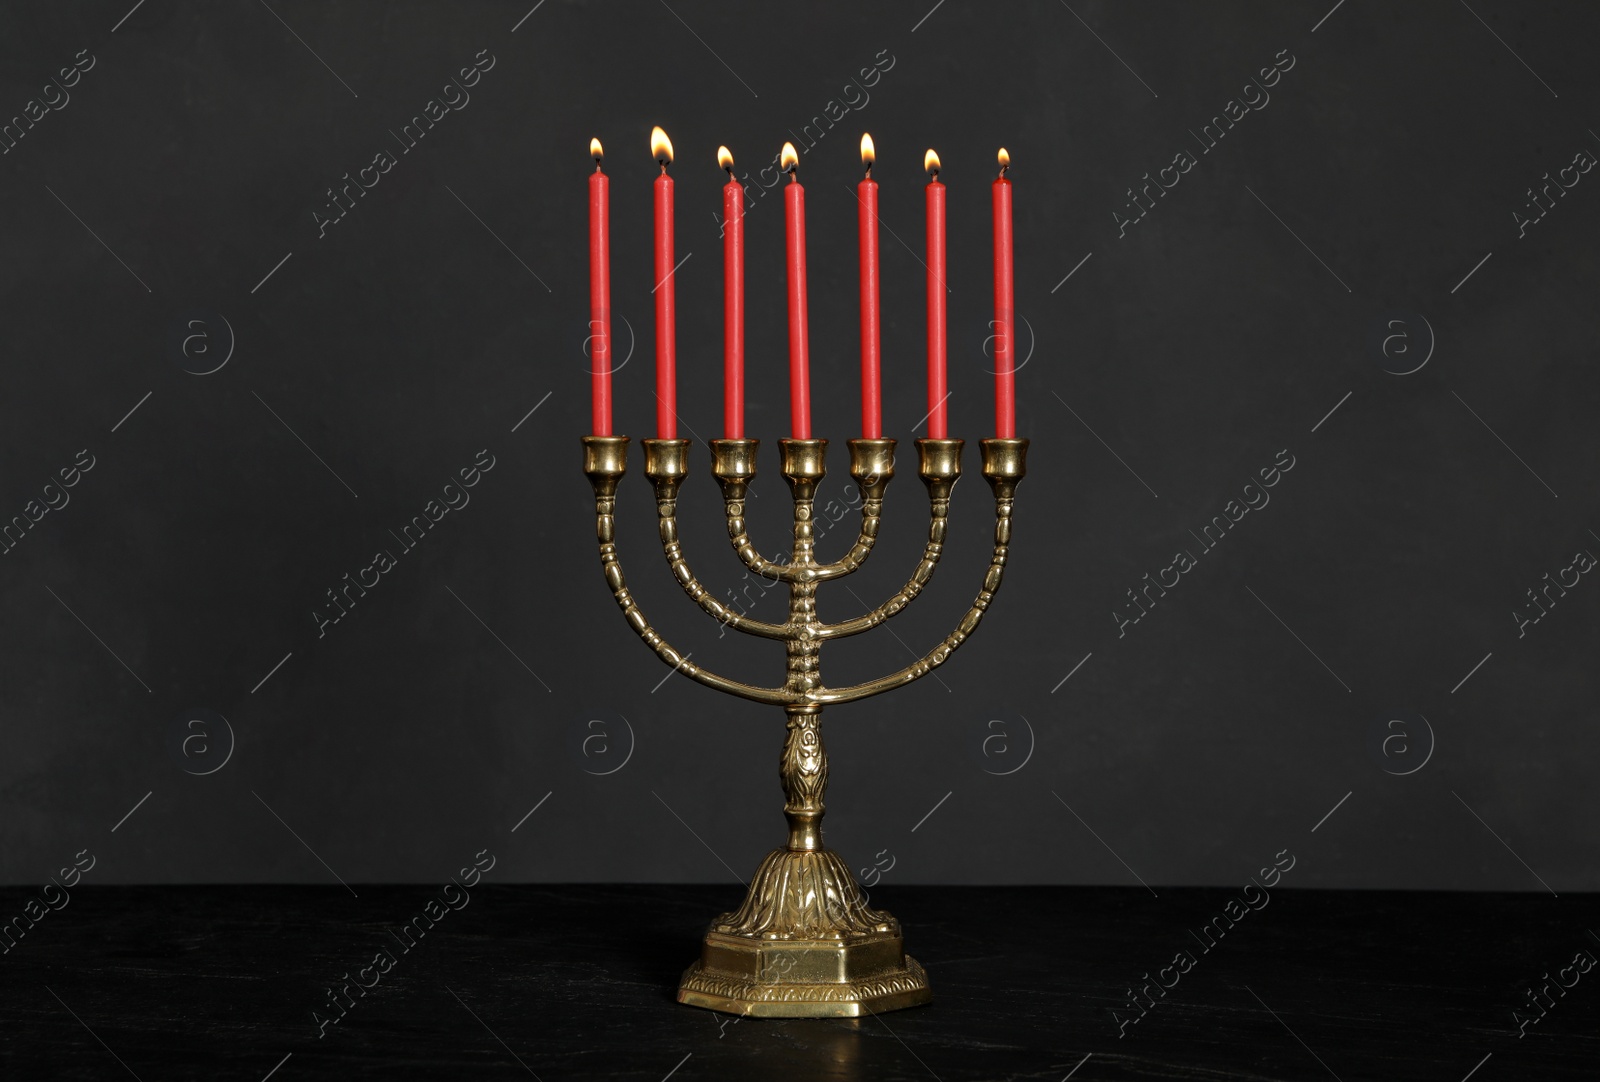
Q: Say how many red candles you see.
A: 7